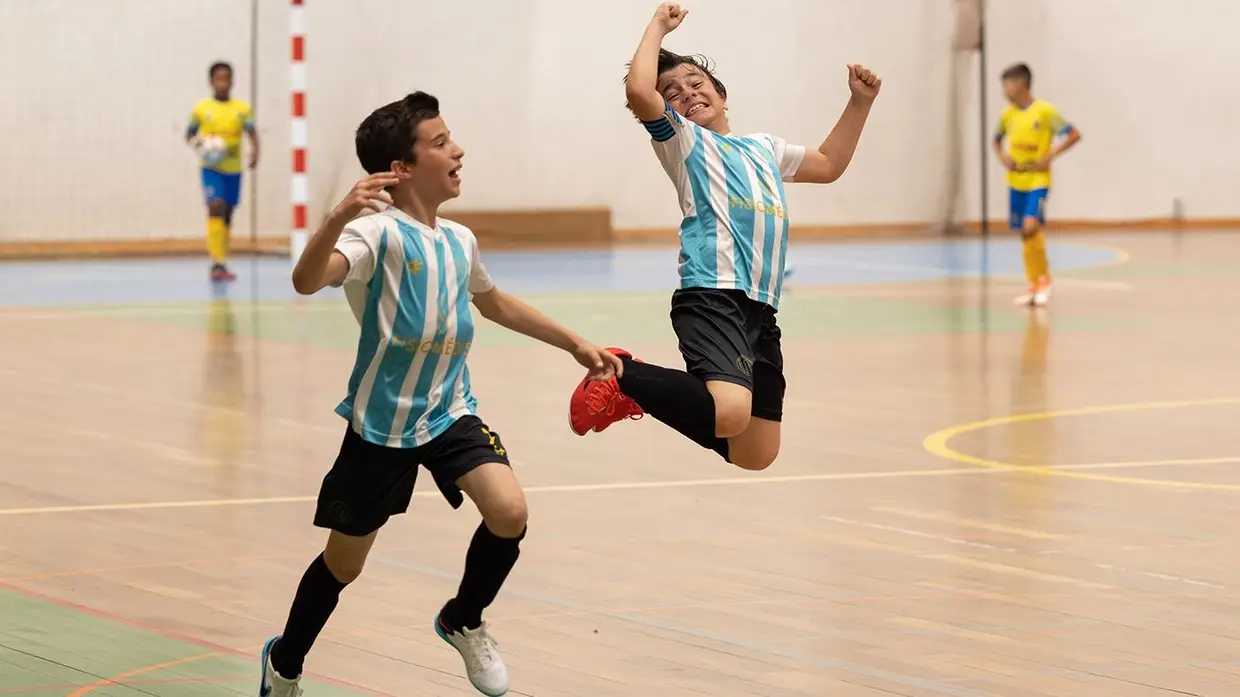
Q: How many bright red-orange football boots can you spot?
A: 2